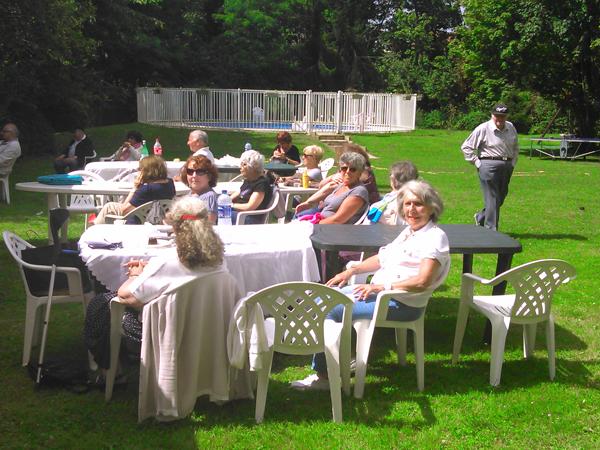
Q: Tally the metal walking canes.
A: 1